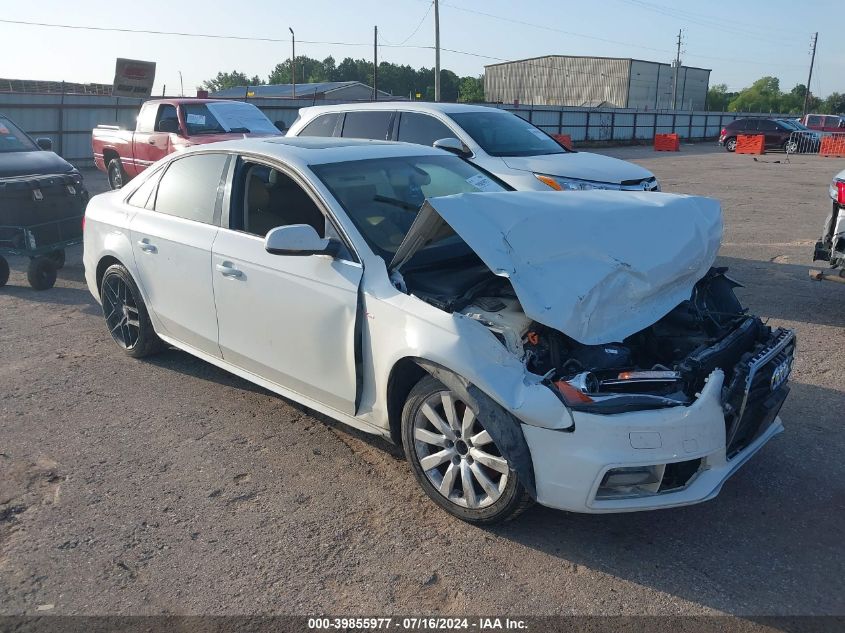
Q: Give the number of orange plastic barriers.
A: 4